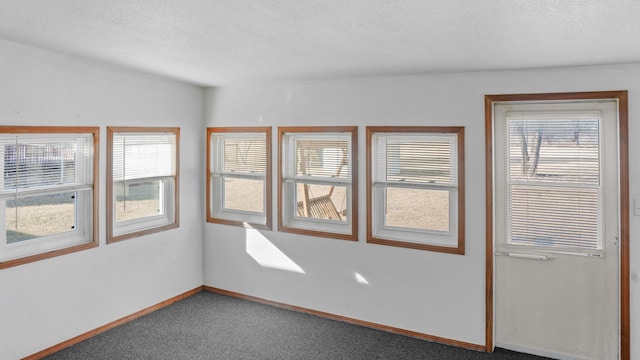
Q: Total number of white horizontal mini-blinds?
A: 6